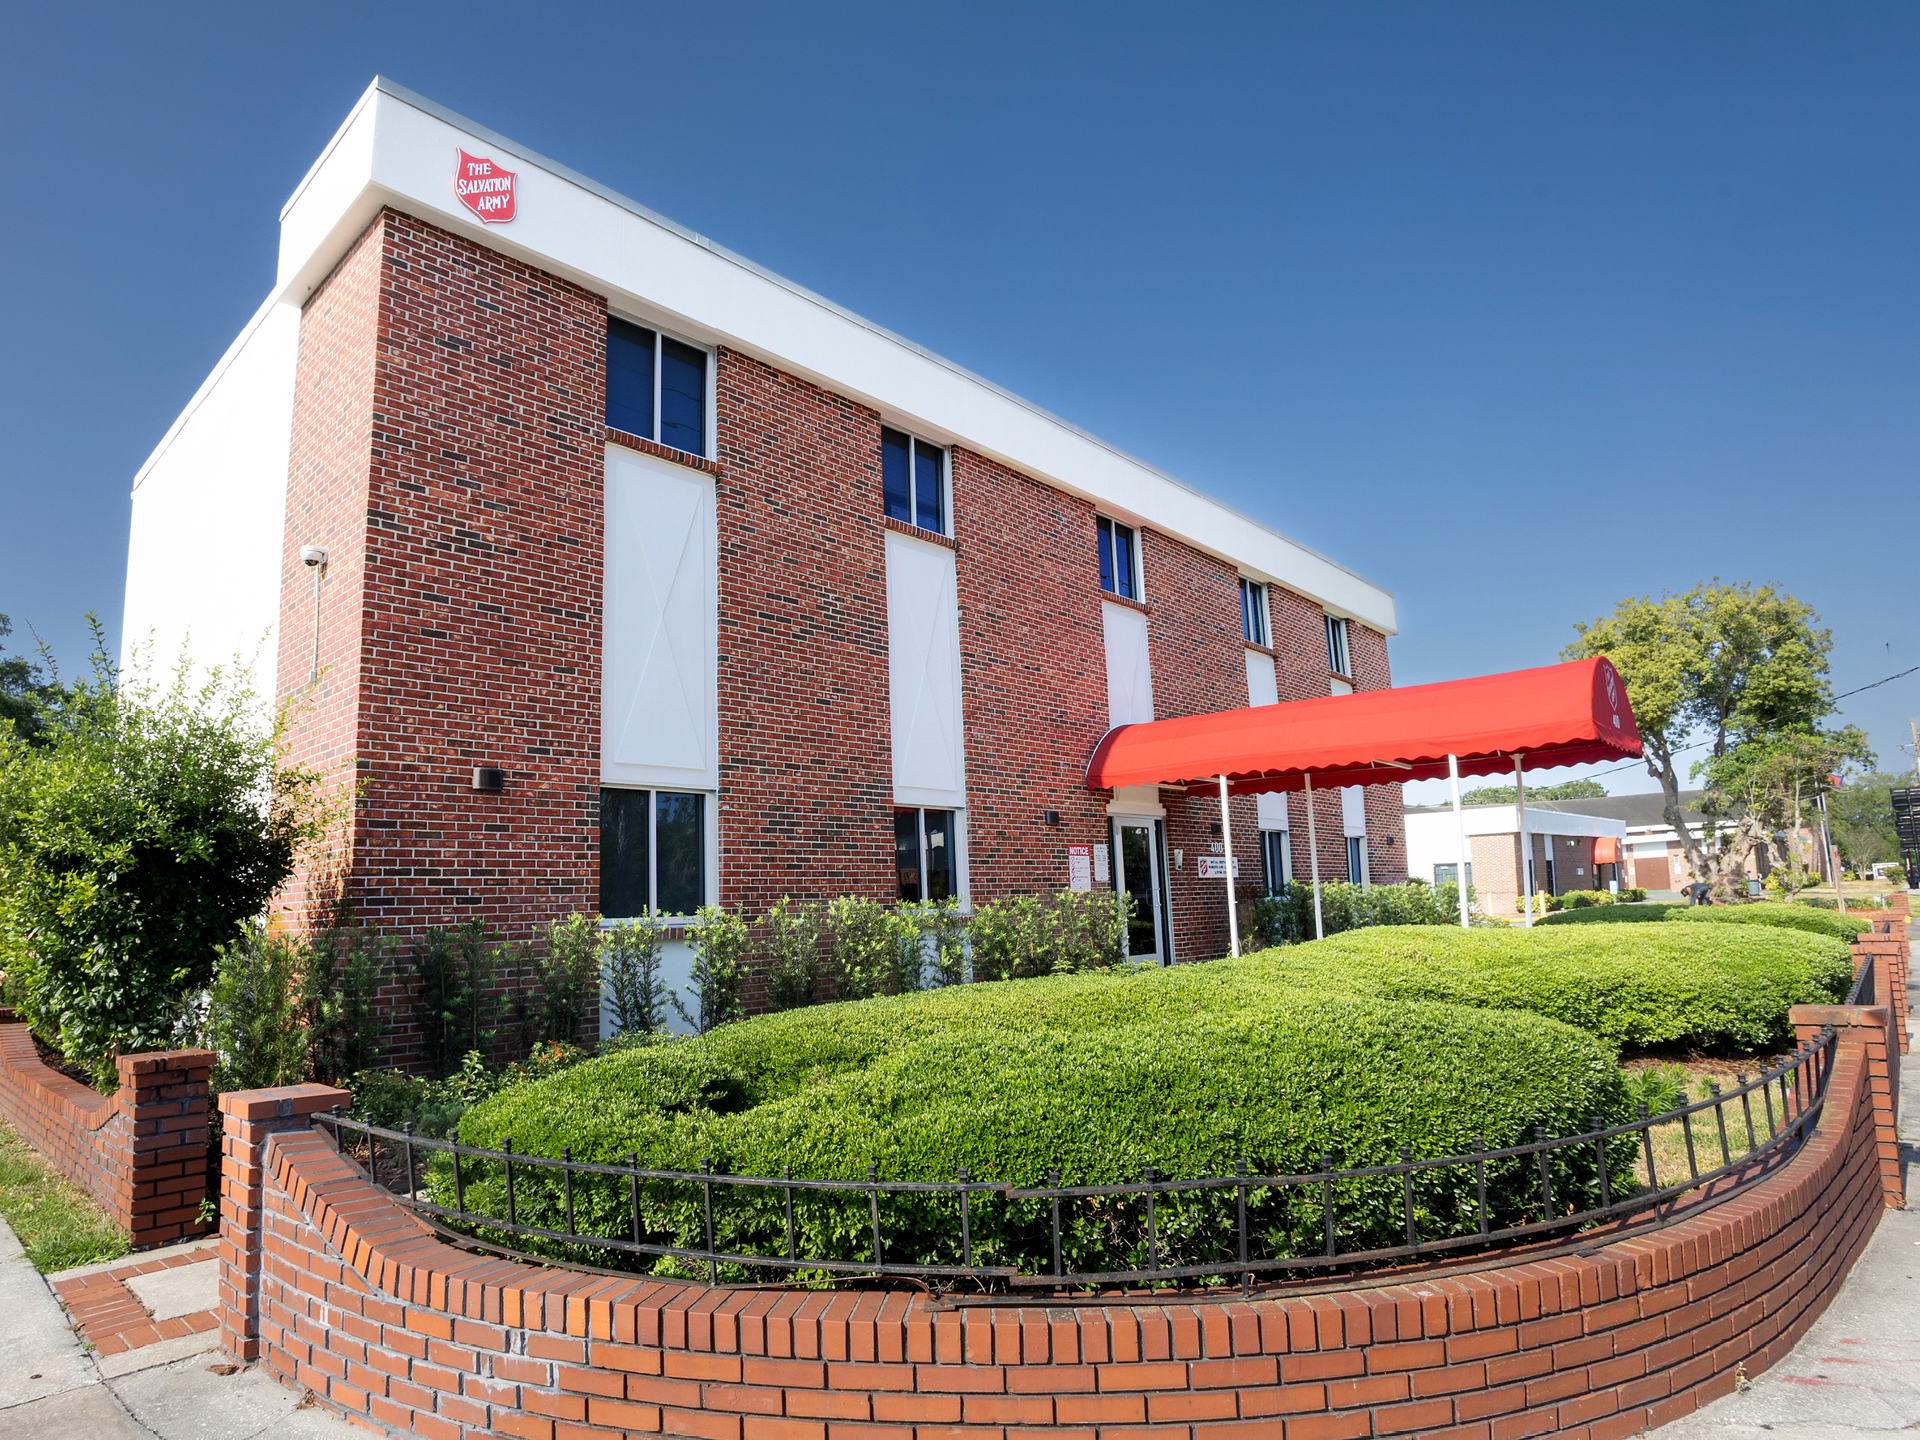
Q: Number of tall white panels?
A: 5